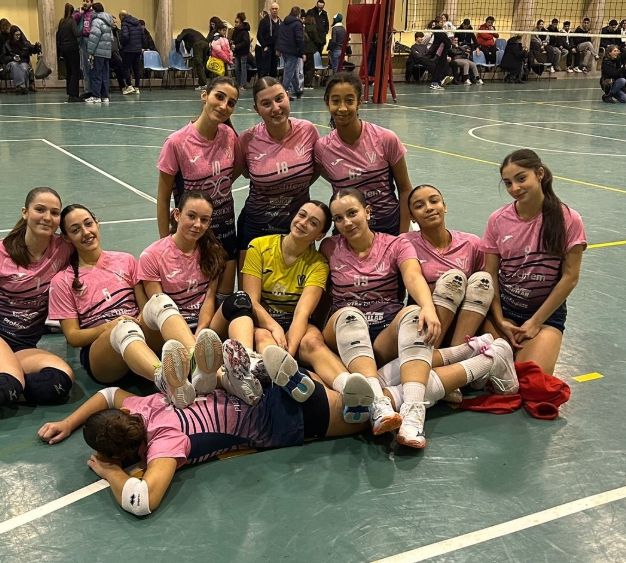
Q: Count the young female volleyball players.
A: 11